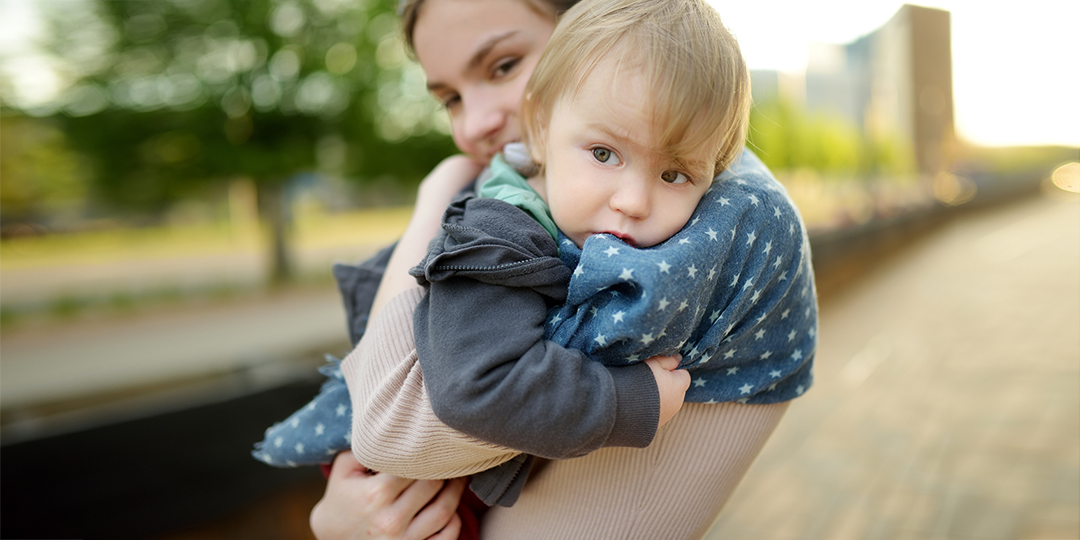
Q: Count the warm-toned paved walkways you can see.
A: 1